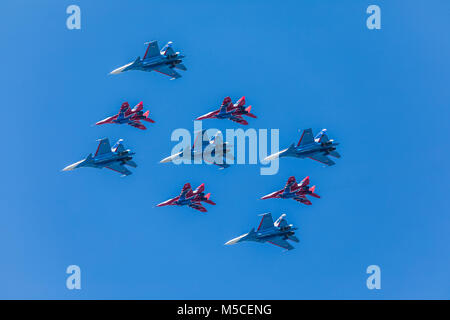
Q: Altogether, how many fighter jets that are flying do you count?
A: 9